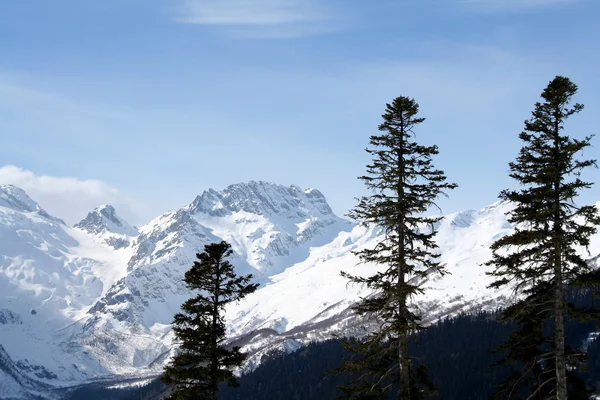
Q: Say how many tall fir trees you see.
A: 3